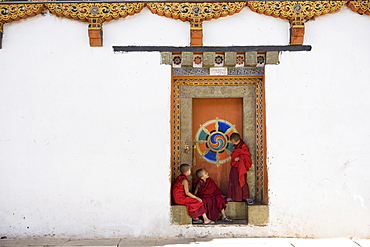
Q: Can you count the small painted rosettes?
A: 5